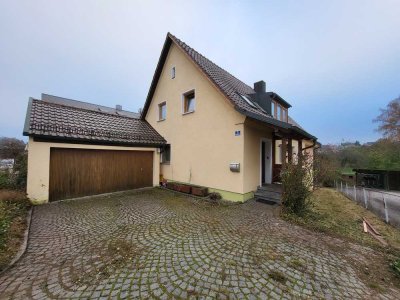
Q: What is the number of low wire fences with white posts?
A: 1